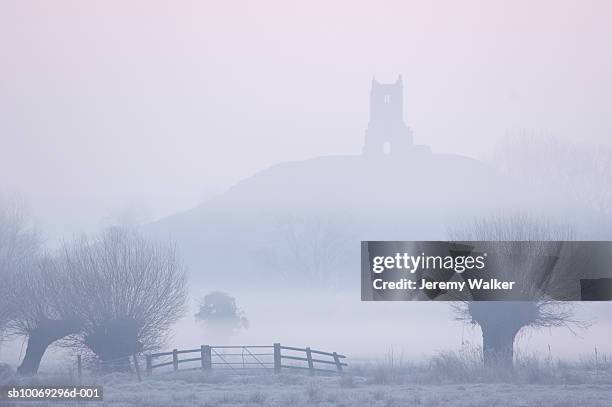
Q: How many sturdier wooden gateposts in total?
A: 2